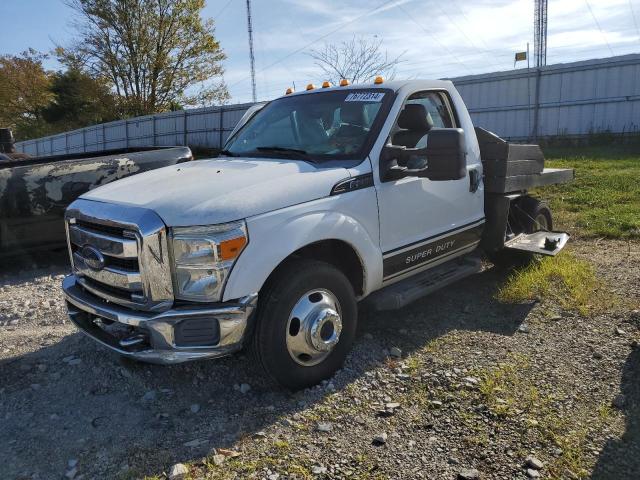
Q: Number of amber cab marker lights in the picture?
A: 5